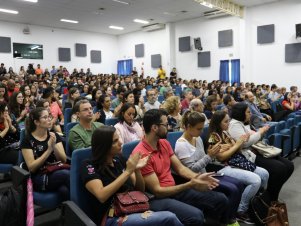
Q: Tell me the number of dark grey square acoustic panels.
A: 11